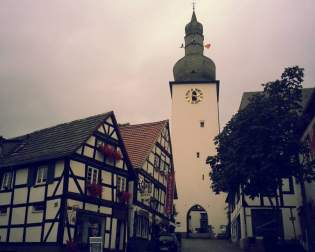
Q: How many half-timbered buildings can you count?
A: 3